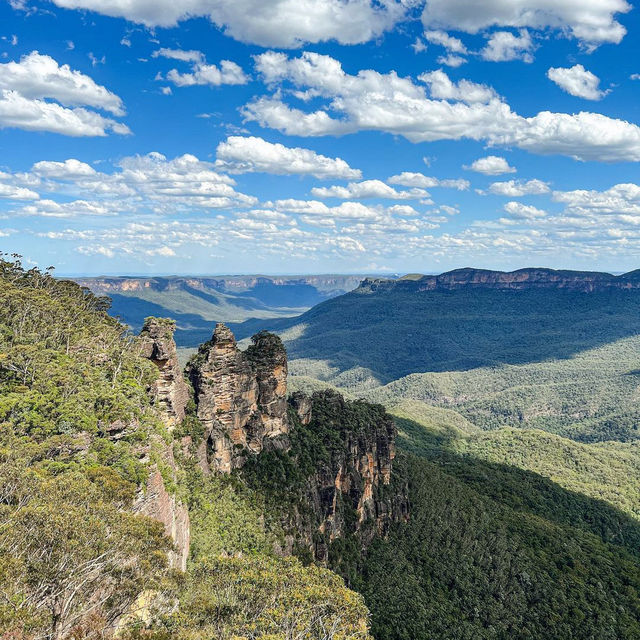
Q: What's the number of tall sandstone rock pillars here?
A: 3